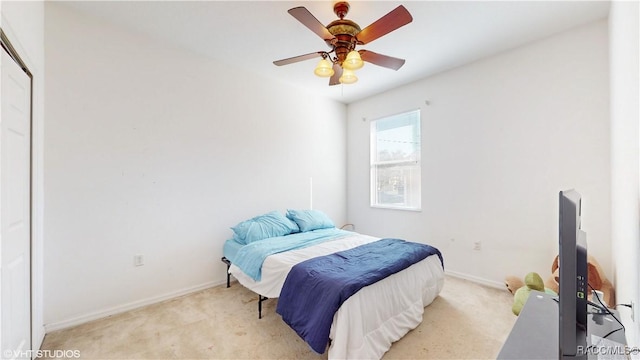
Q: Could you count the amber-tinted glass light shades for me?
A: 3